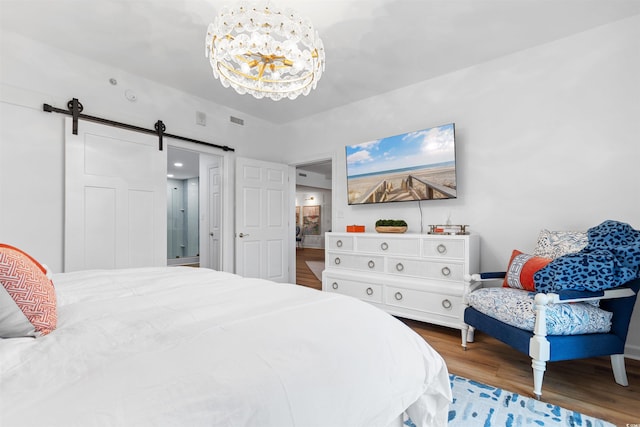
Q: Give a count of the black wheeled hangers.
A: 2